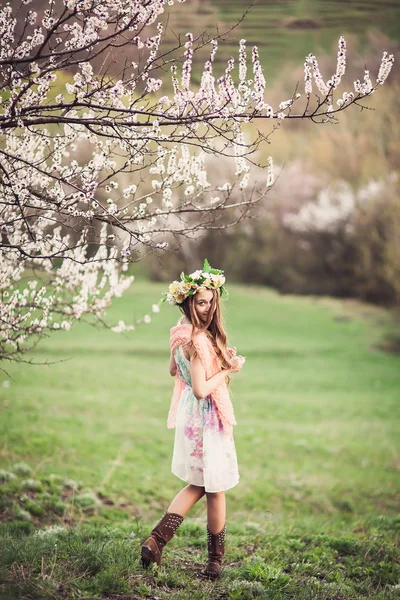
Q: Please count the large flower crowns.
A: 1